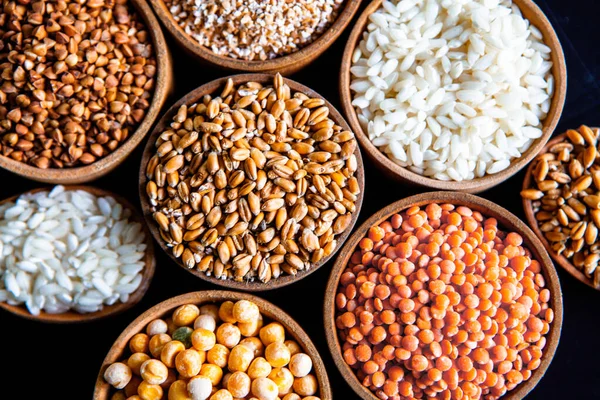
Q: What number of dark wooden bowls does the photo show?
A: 8